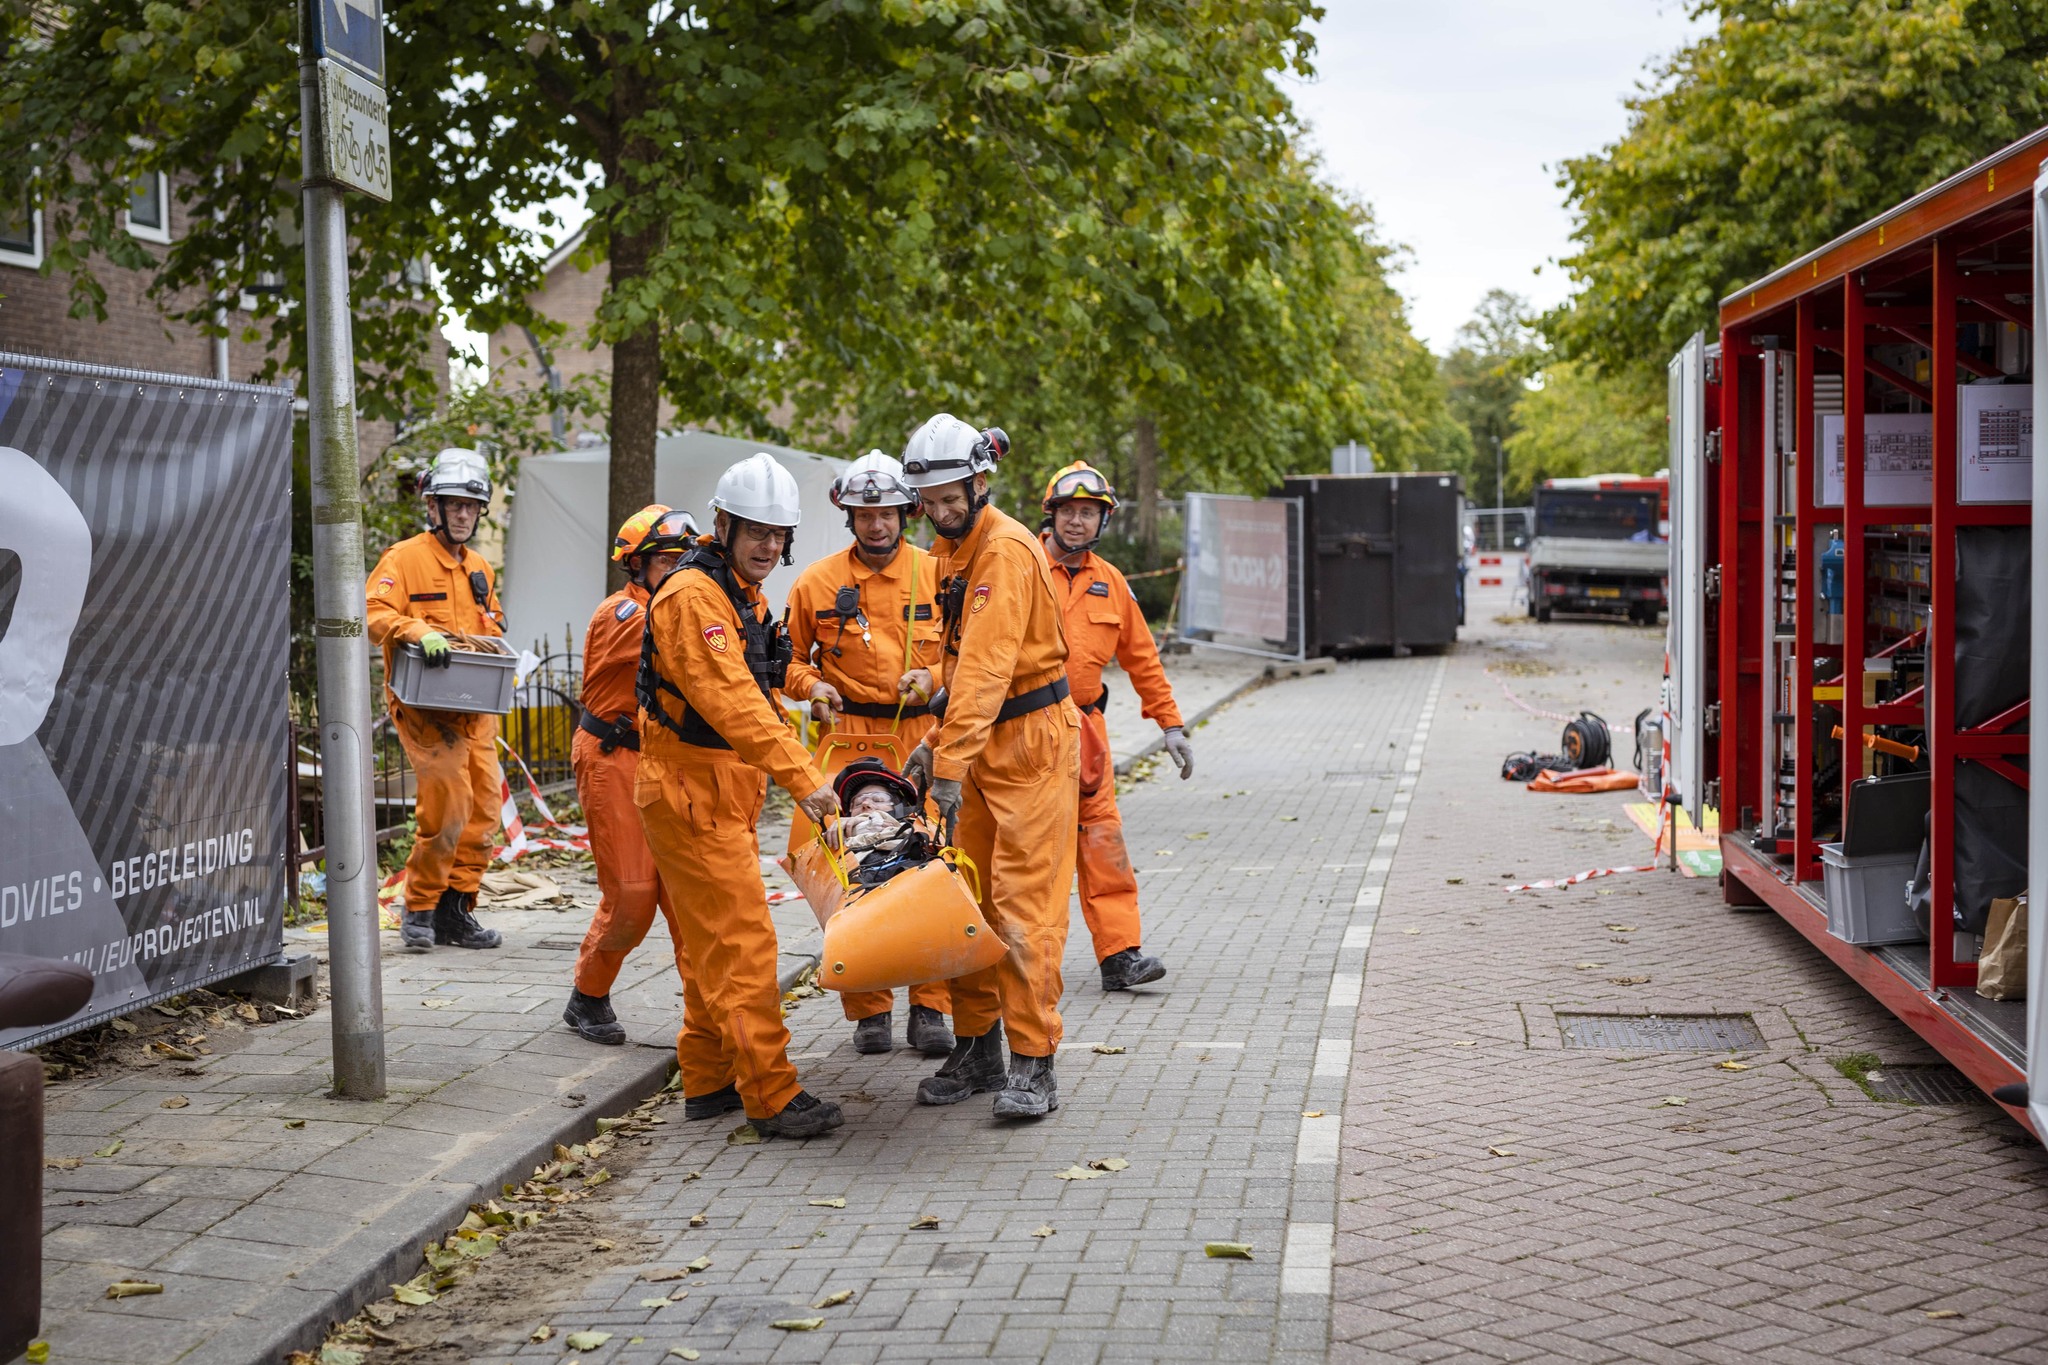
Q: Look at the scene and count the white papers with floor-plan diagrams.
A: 2